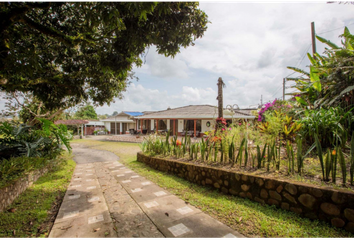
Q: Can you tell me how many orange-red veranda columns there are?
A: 5